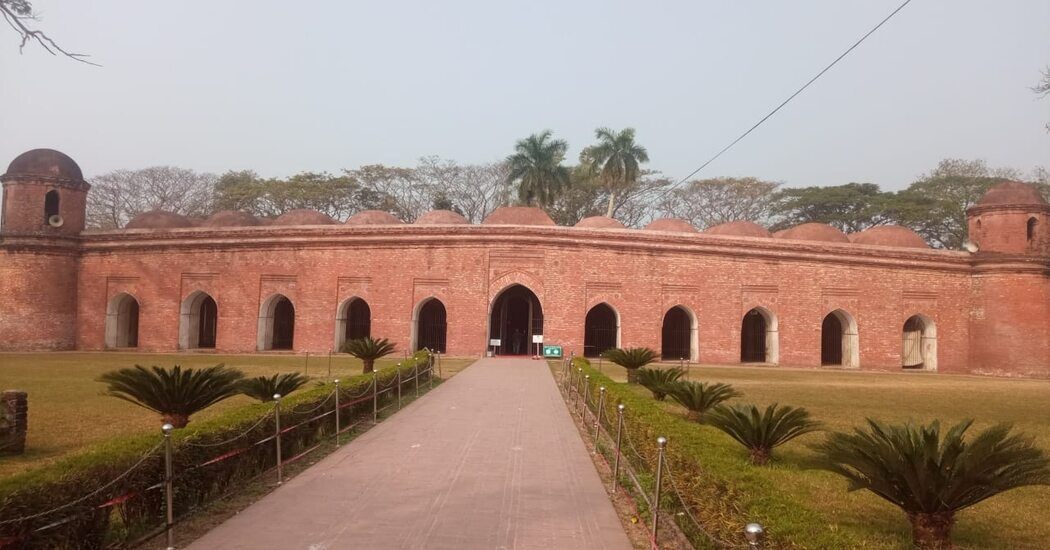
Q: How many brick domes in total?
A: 13